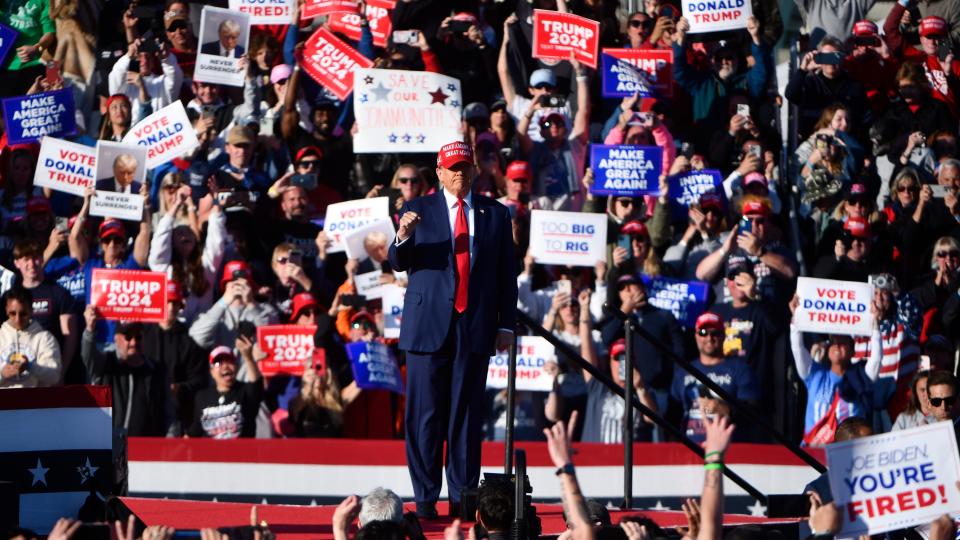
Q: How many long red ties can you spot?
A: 1